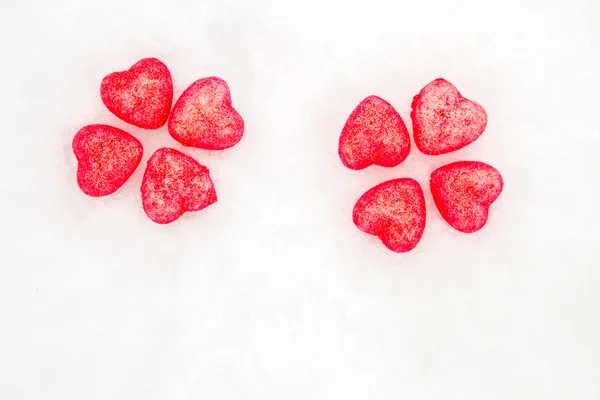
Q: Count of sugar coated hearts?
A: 8